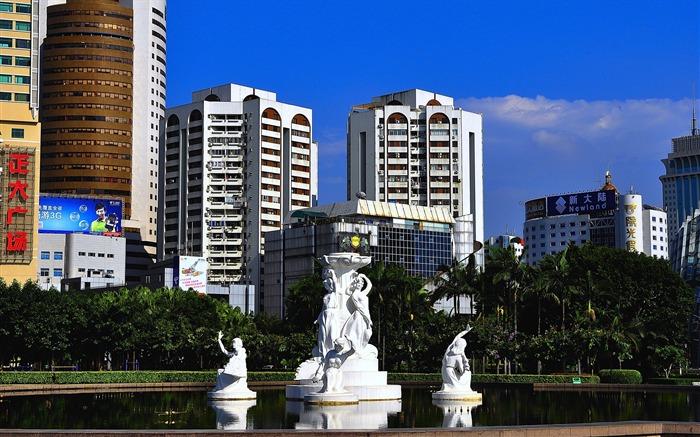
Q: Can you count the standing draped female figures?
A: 2